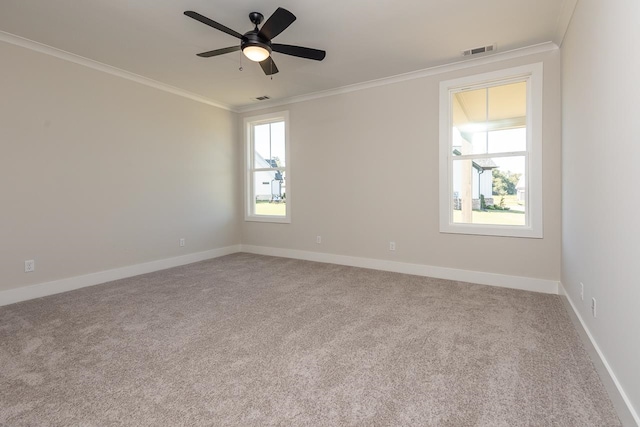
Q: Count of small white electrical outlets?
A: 6